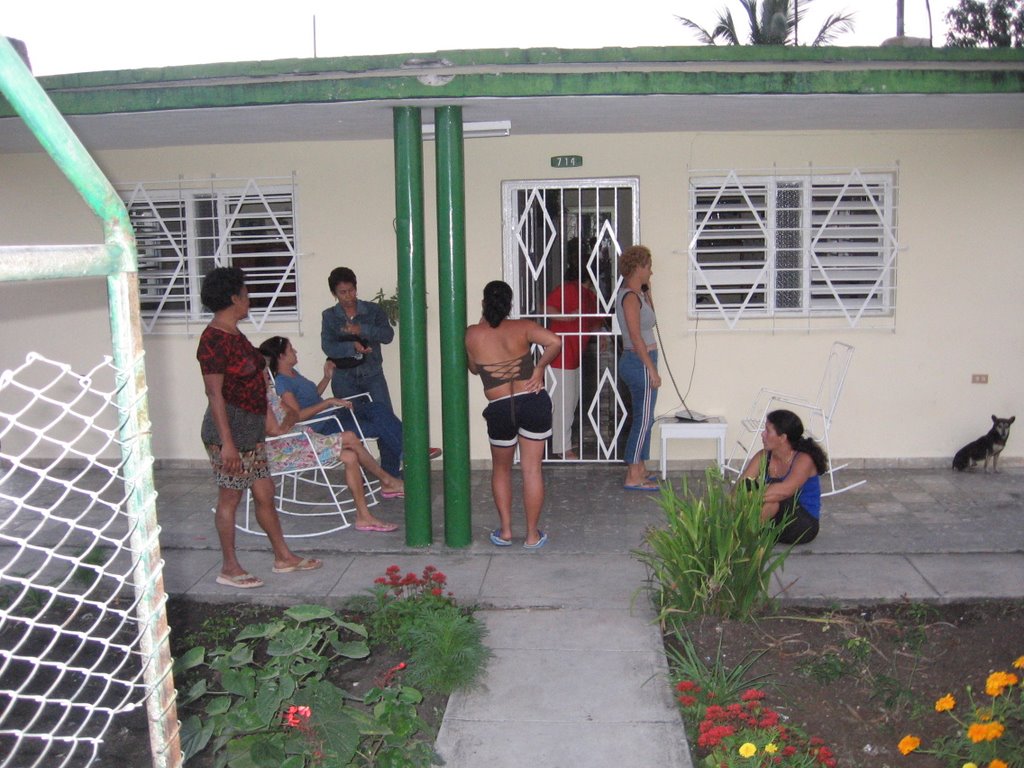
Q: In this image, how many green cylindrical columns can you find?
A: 2